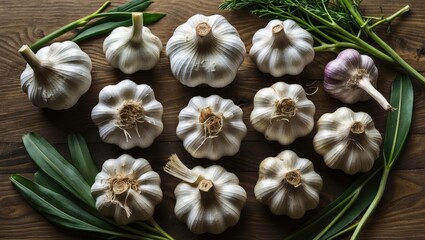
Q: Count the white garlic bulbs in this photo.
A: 11